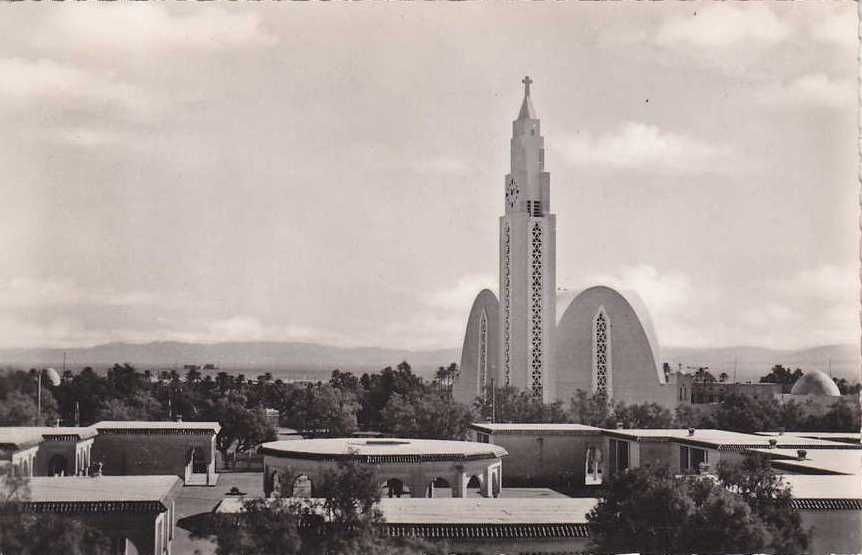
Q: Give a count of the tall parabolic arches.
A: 2